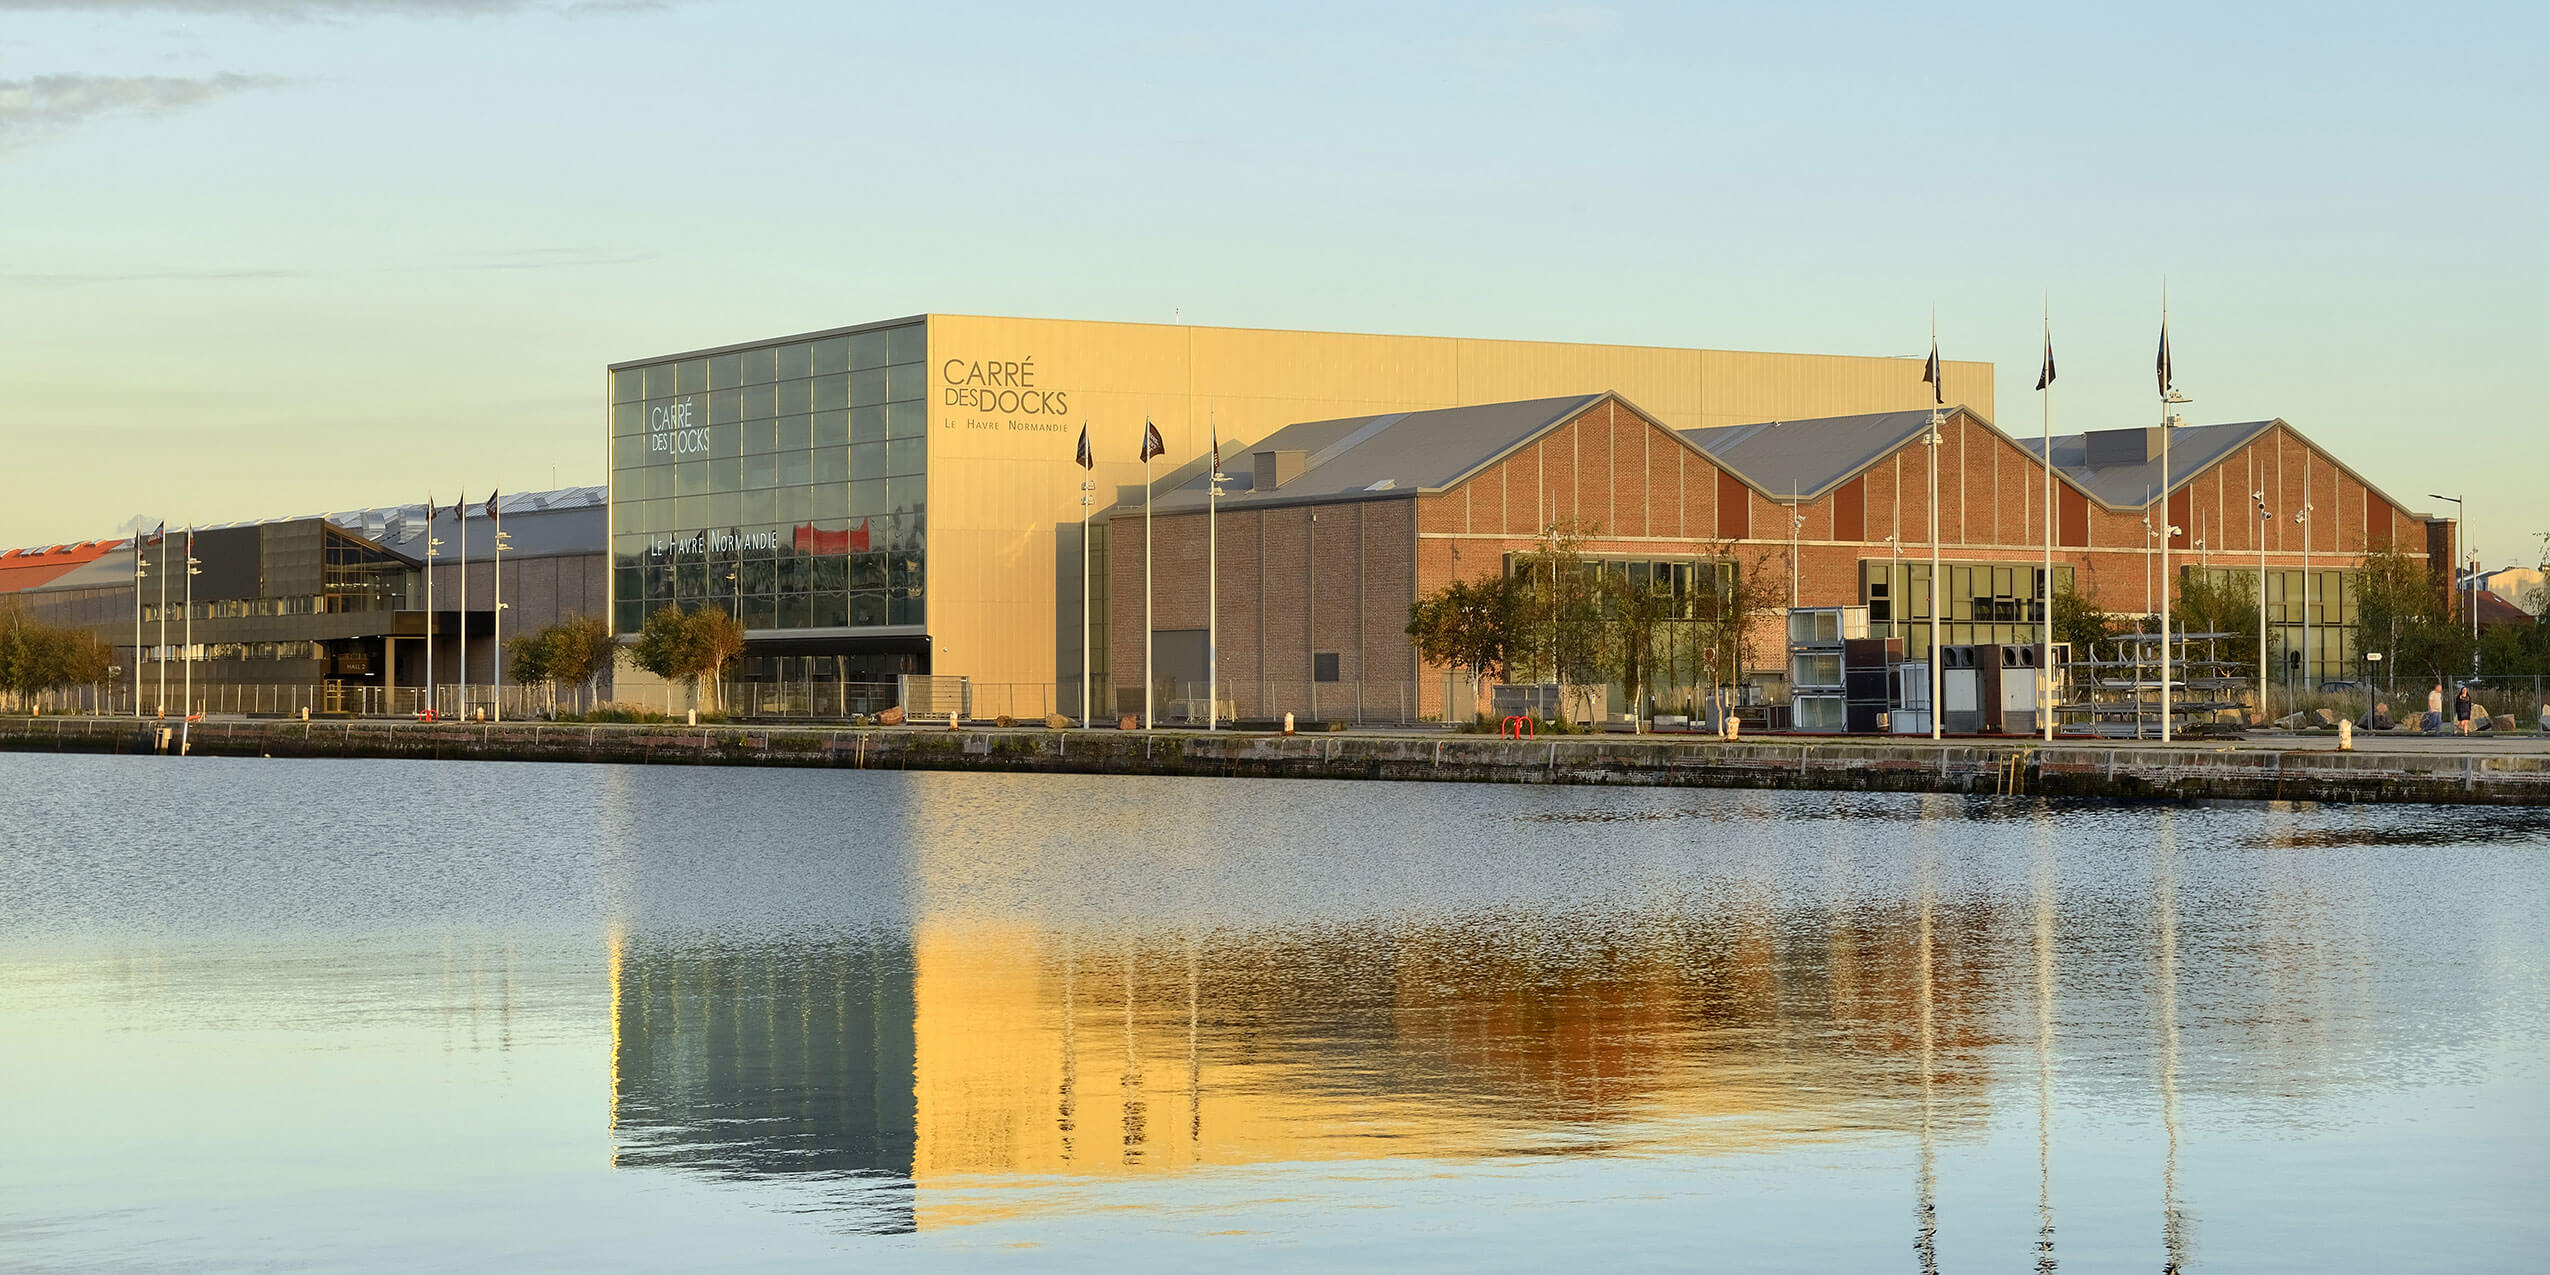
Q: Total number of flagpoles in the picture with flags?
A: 12